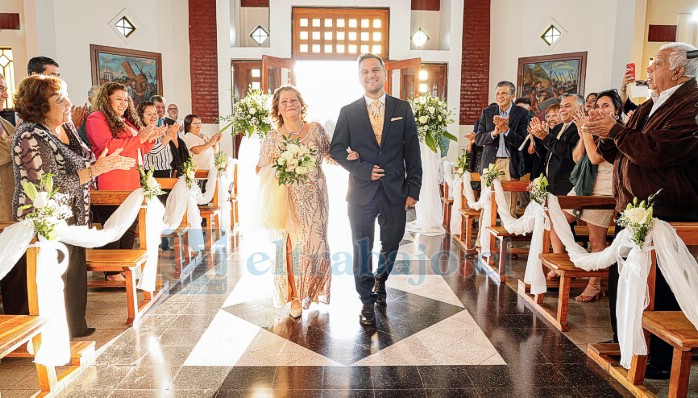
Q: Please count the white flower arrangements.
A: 11